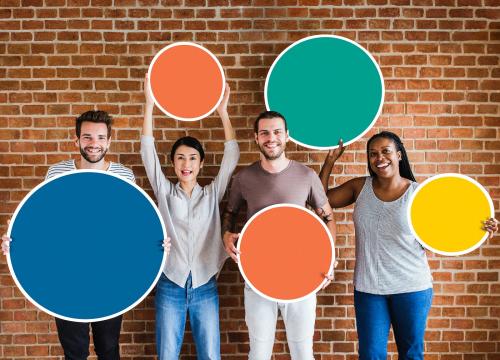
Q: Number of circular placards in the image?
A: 5